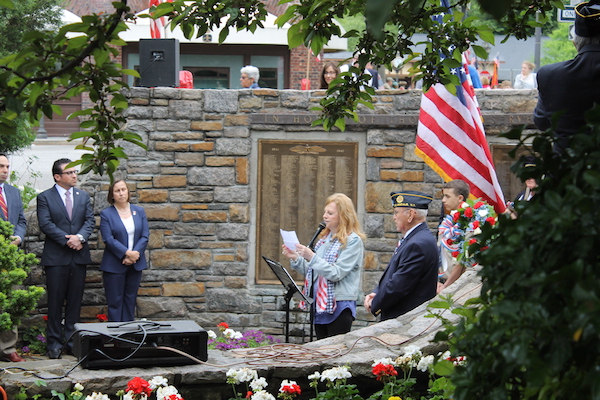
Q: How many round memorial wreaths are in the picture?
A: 1